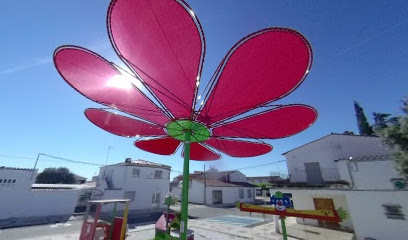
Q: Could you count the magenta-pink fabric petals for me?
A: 8